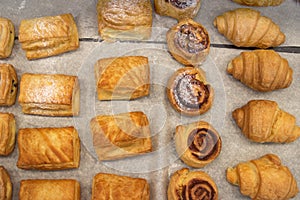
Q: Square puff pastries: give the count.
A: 8